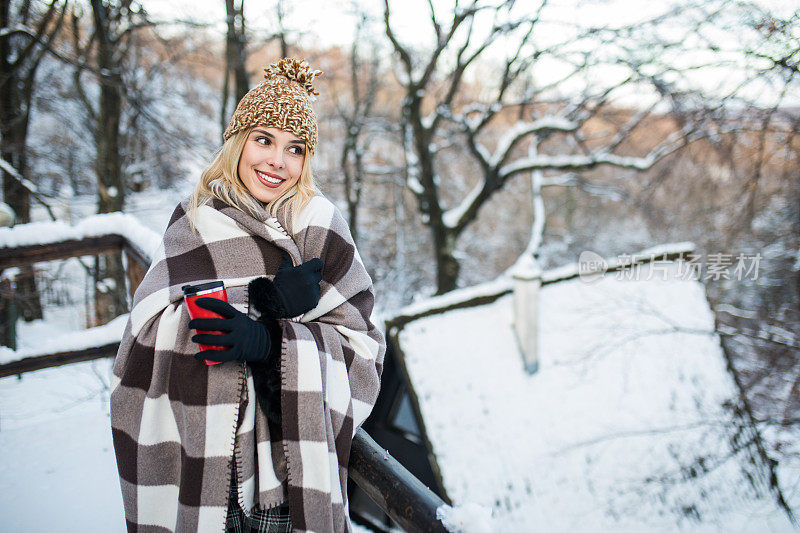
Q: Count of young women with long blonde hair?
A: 1